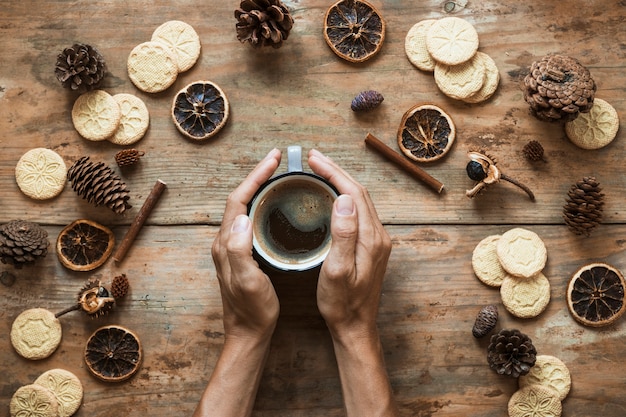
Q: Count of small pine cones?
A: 5